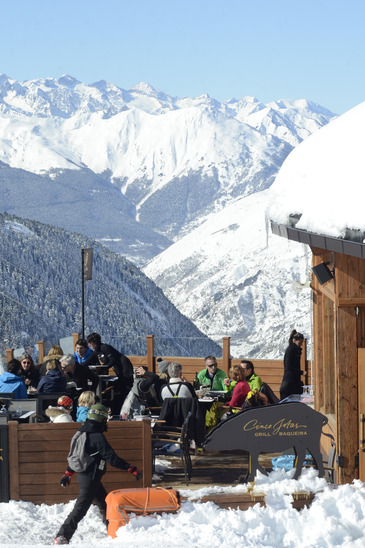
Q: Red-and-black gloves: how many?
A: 2